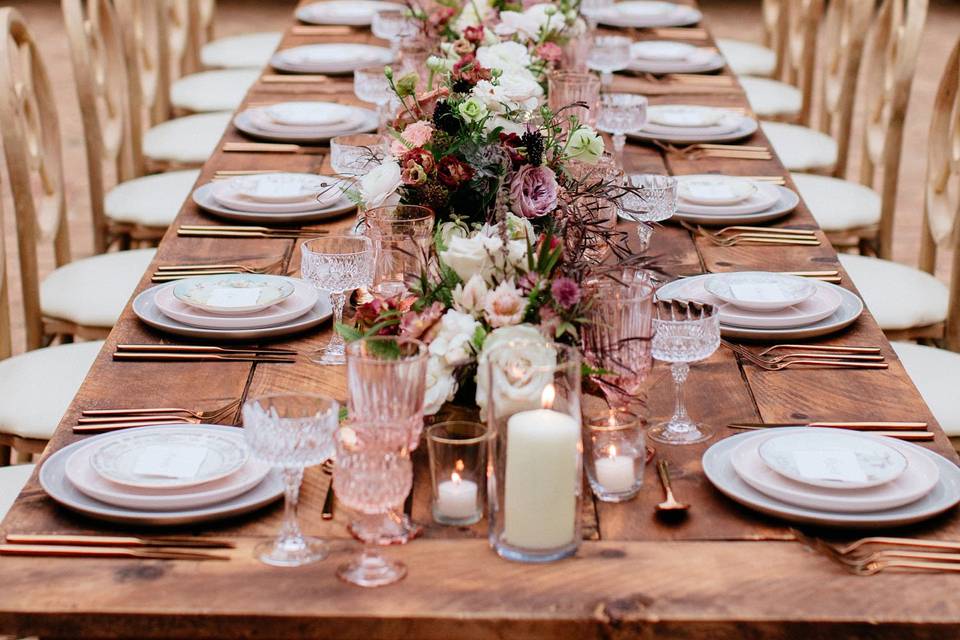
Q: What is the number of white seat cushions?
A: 13